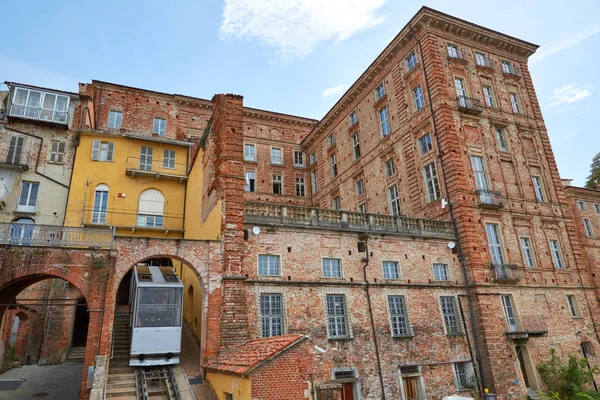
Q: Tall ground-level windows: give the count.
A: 4